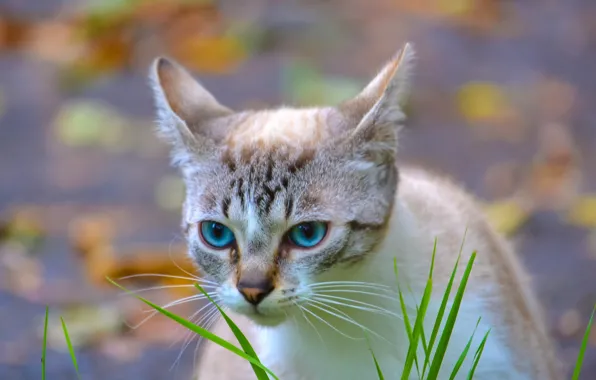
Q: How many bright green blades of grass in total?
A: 13